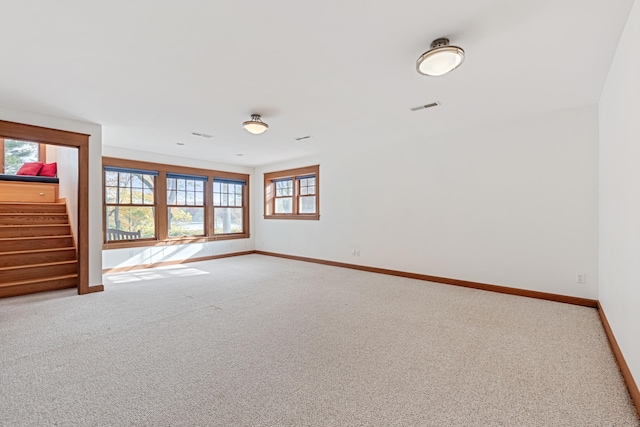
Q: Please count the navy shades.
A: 5